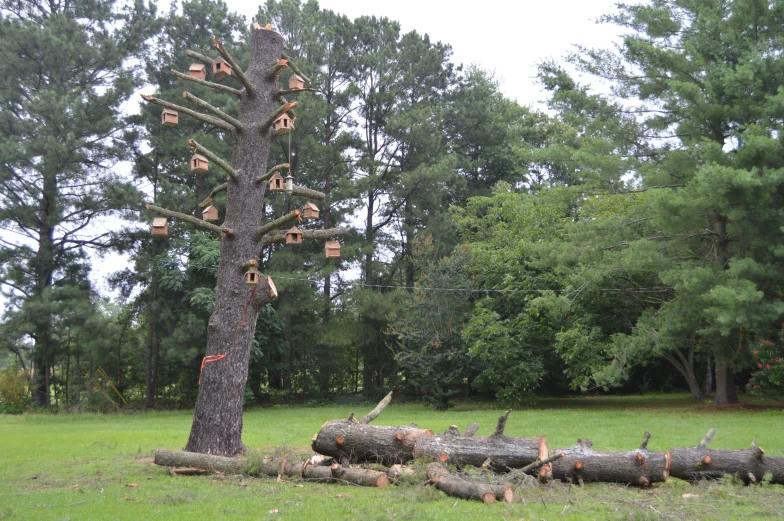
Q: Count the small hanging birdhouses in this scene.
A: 13